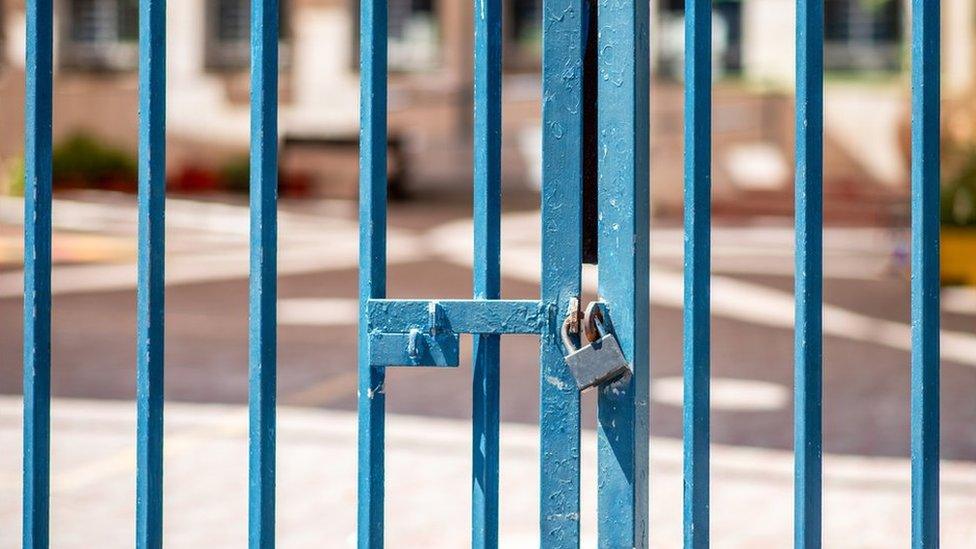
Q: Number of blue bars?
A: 10